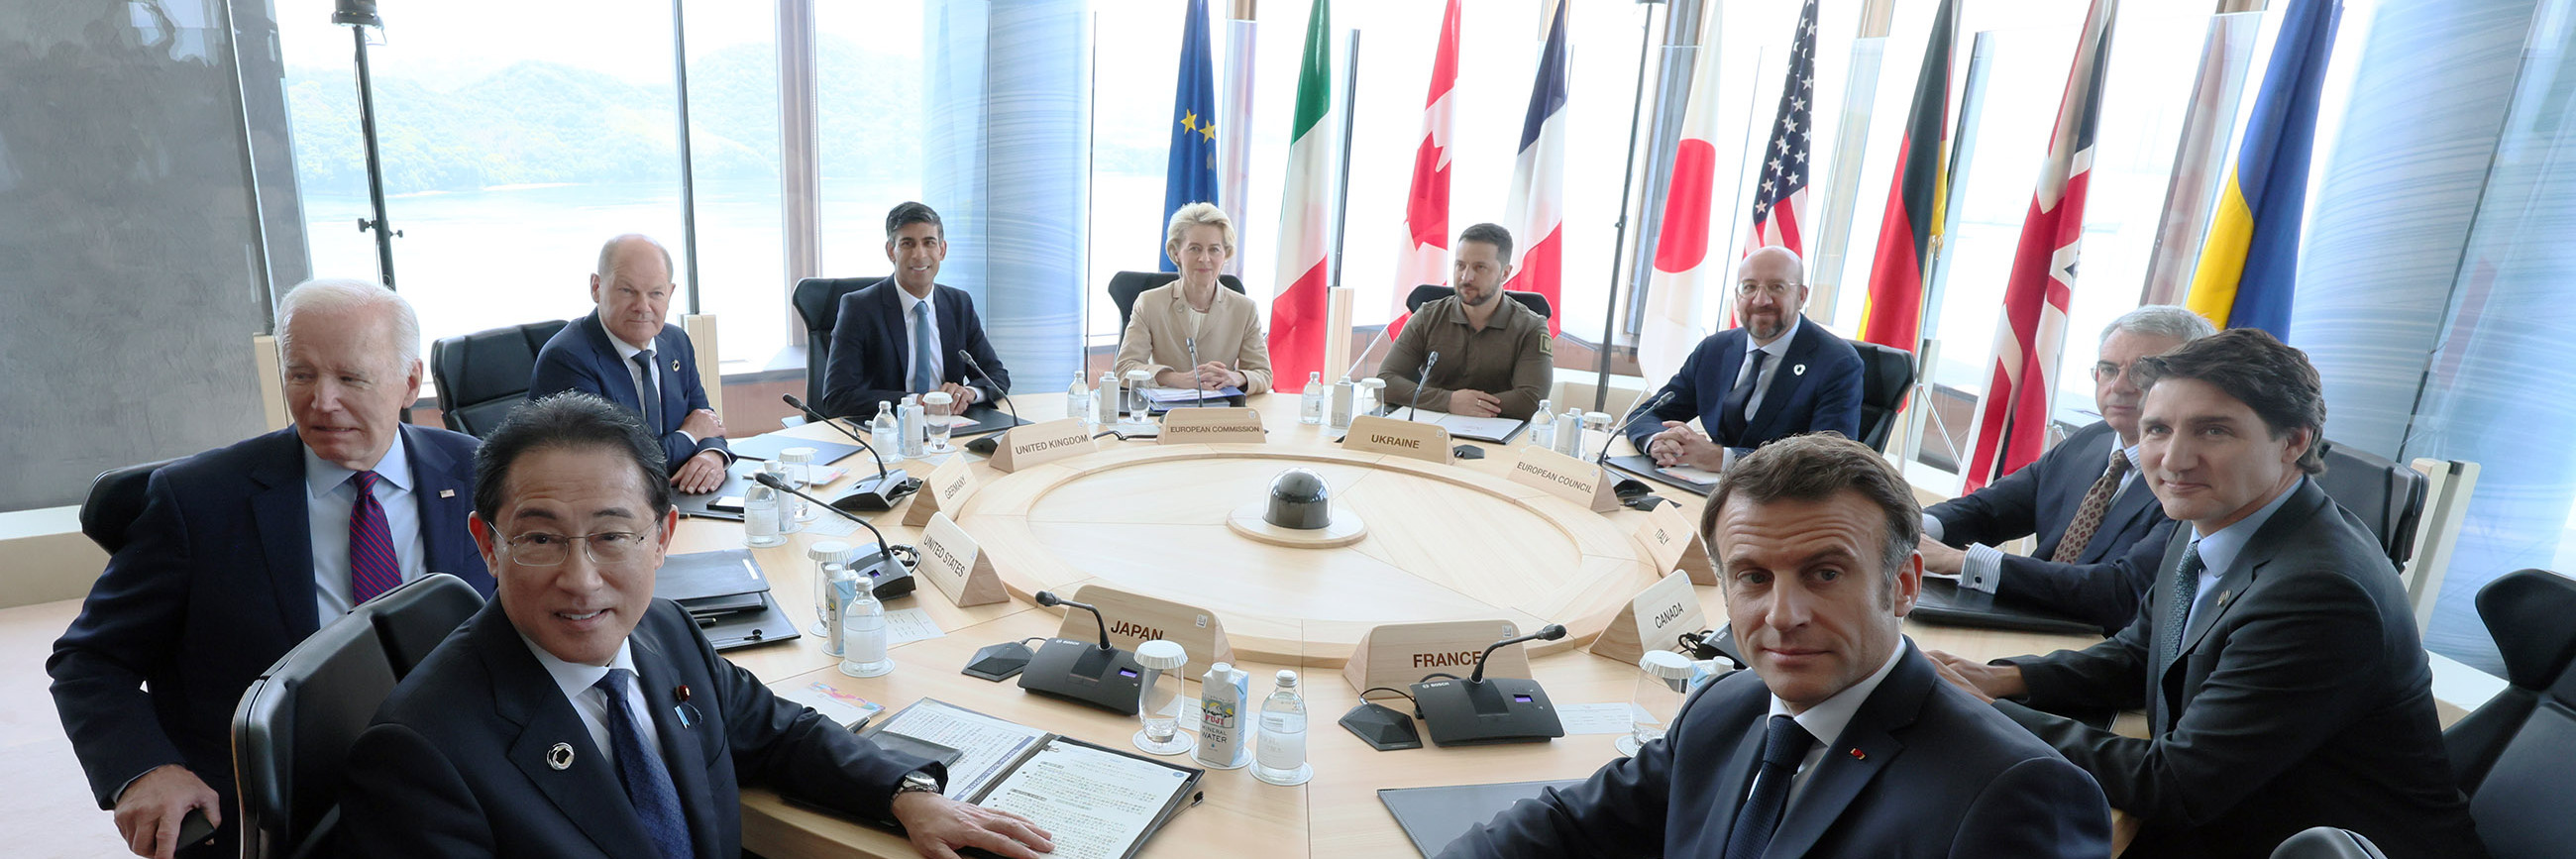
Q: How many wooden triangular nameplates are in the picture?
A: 10